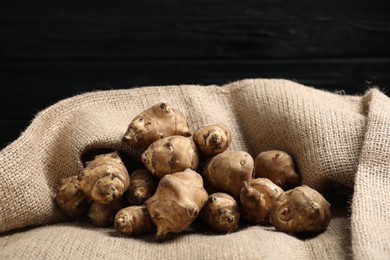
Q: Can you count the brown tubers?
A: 14